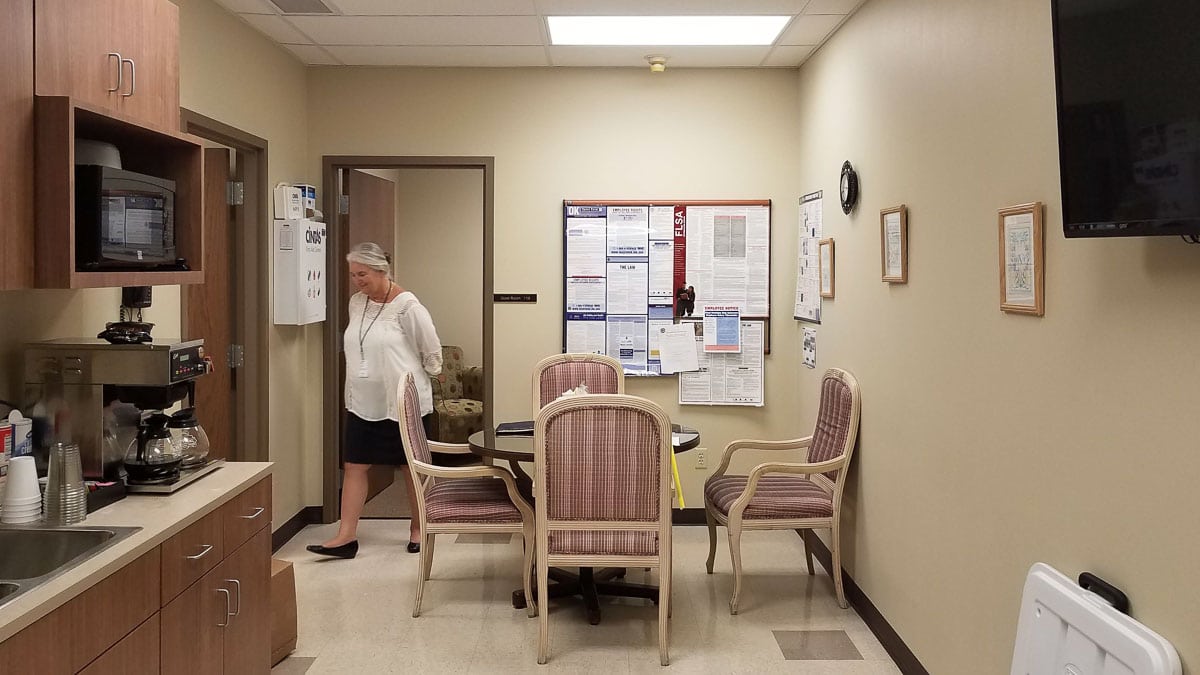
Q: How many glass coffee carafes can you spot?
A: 2